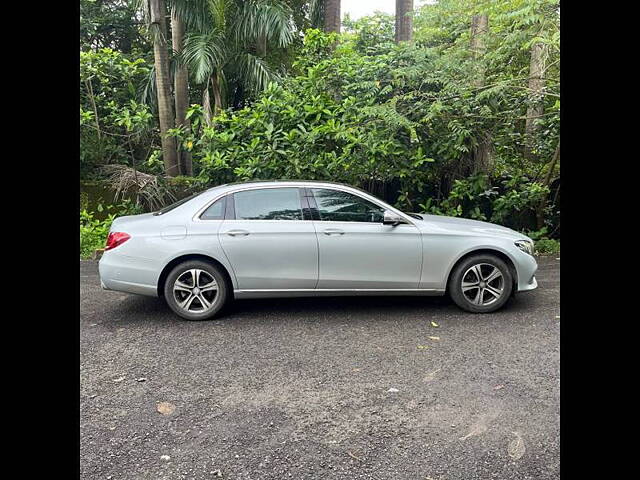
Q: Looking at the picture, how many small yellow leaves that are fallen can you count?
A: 3